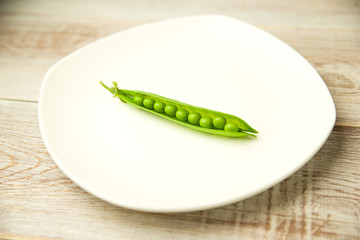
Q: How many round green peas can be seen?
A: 9